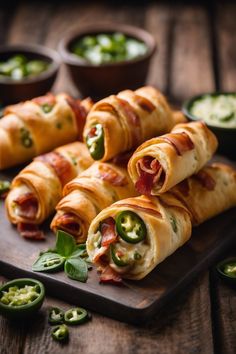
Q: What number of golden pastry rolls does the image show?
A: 7